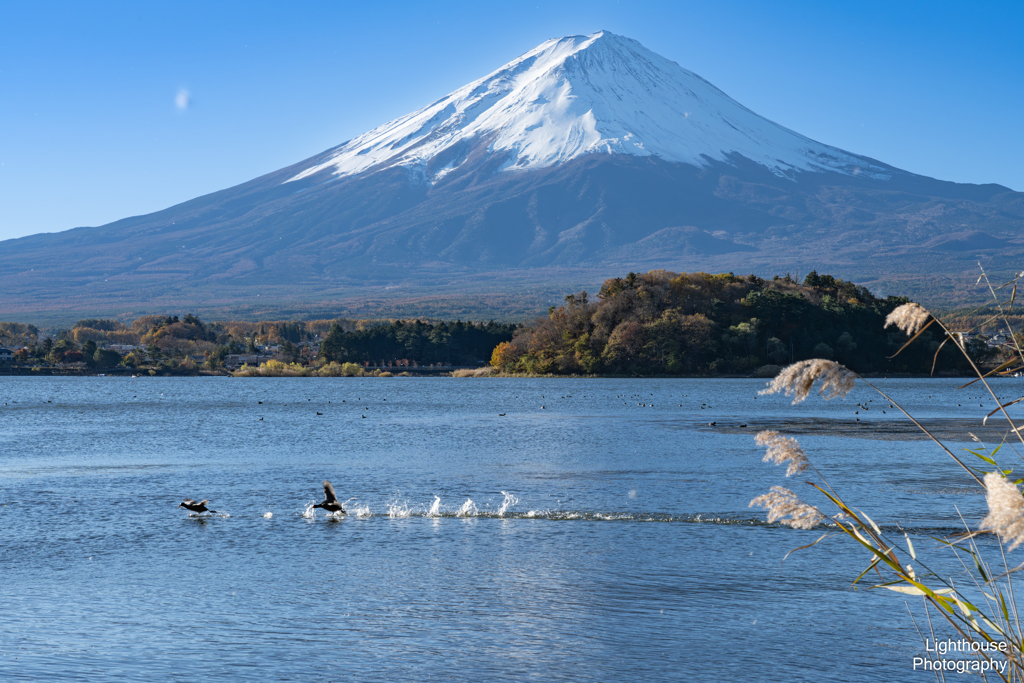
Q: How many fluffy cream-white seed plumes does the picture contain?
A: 5